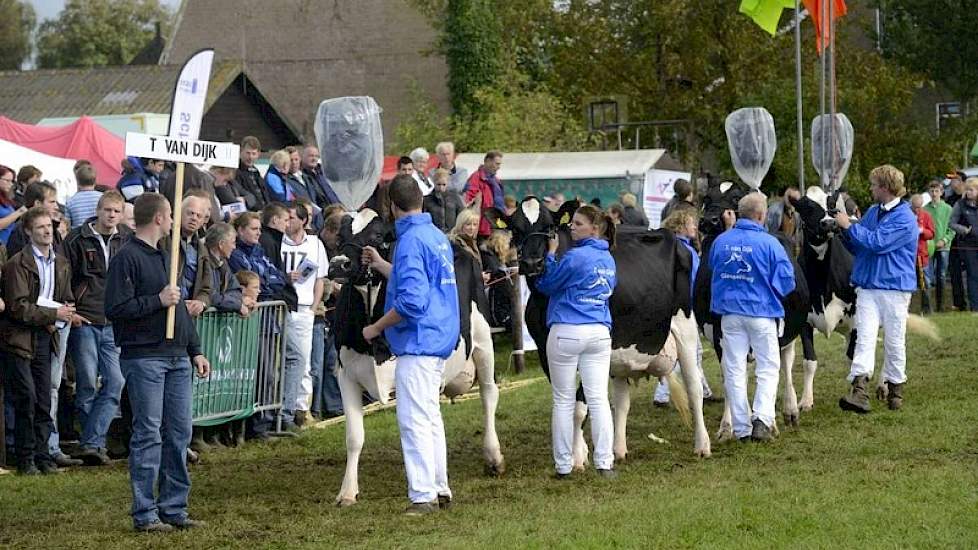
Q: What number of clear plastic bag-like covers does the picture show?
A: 3